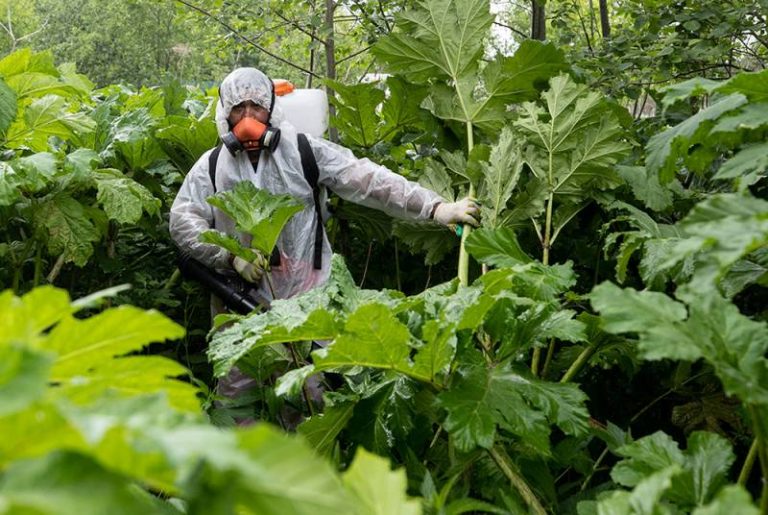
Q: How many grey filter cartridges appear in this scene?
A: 2